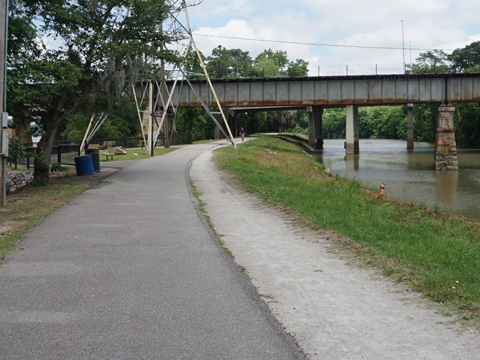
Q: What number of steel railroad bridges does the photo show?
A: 1